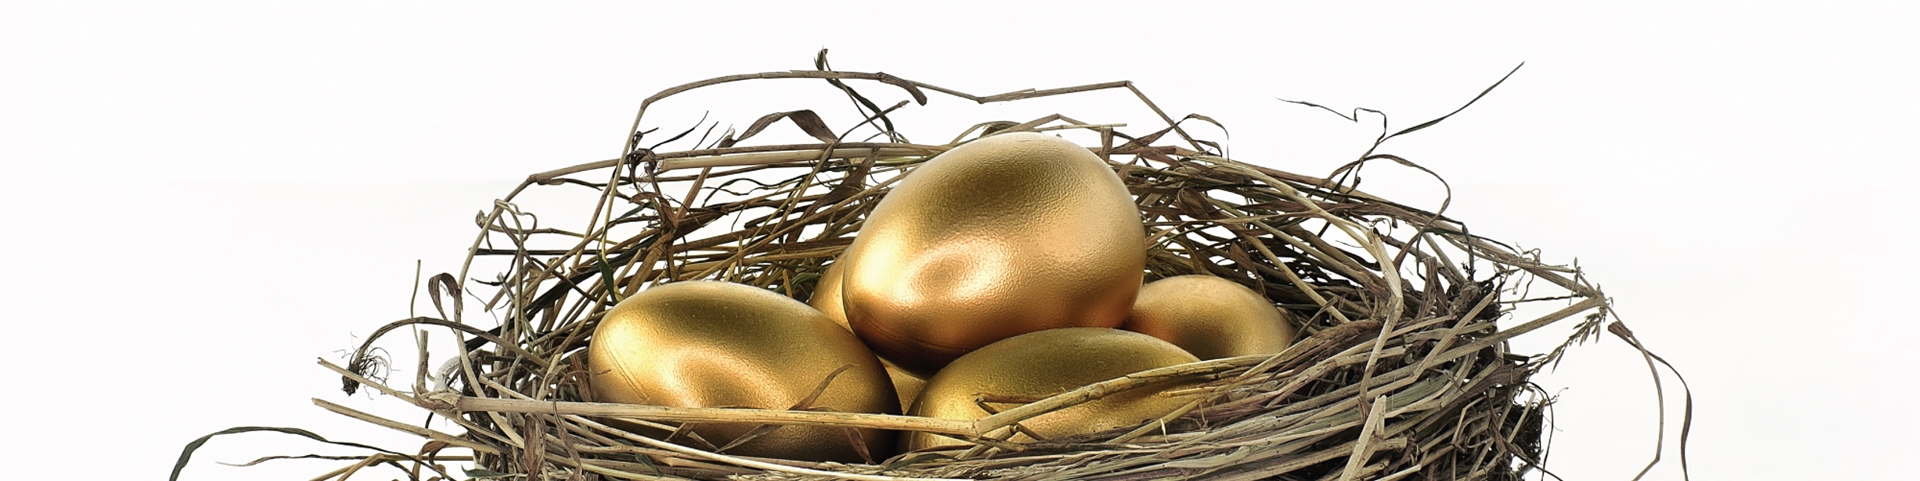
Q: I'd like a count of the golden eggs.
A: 5